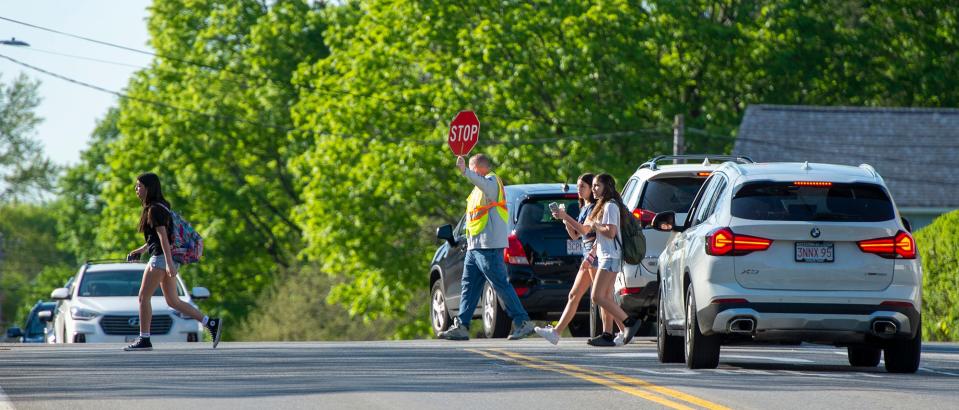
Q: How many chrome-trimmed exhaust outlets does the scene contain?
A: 2